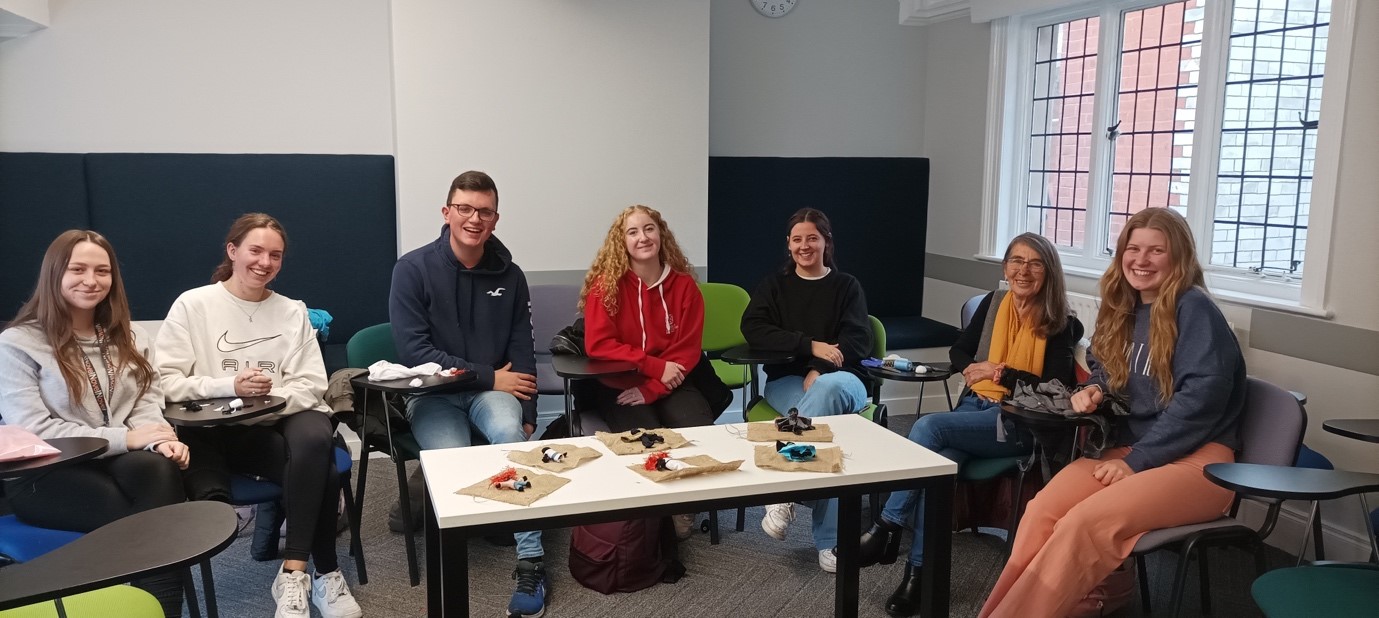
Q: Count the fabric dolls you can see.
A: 6